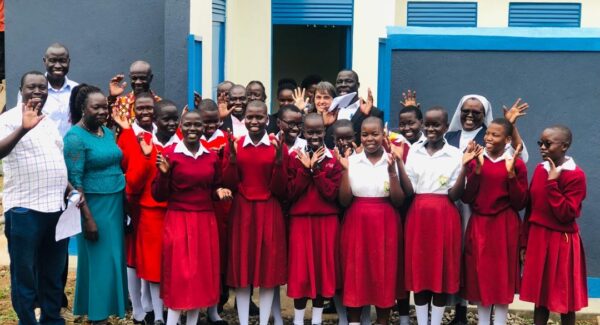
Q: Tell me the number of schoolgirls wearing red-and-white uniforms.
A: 13